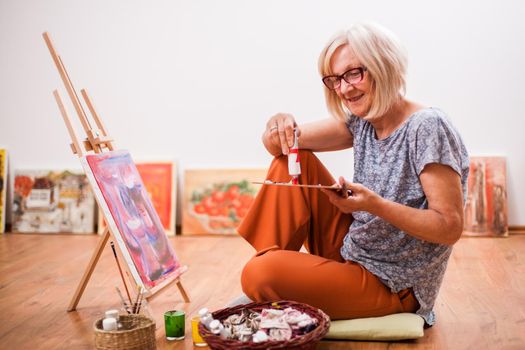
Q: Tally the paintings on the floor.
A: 5